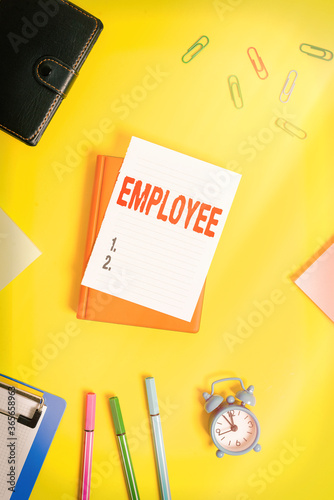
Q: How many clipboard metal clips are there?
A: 1